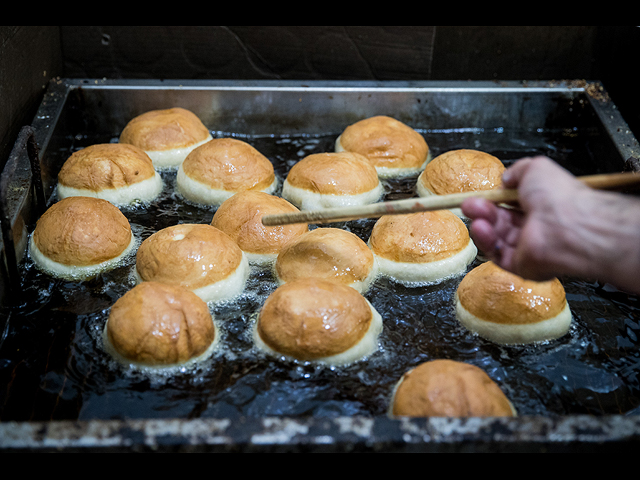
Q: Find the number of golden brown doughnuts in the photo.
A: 15